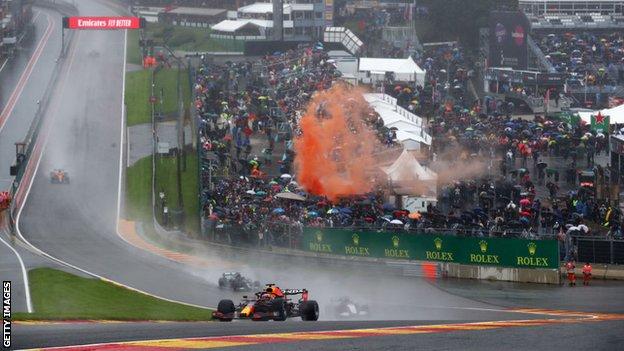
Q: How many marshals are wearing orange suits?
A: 2